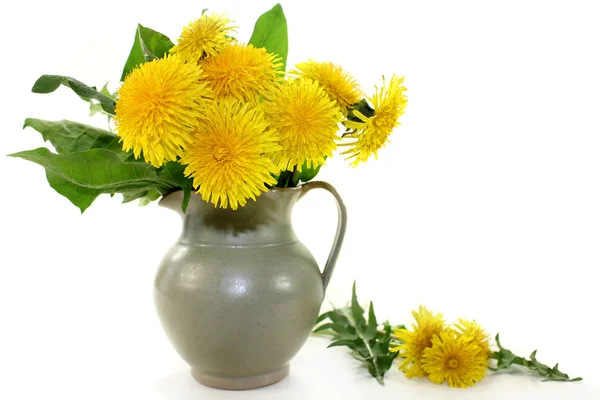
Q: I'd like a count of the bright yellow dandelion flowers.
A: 10